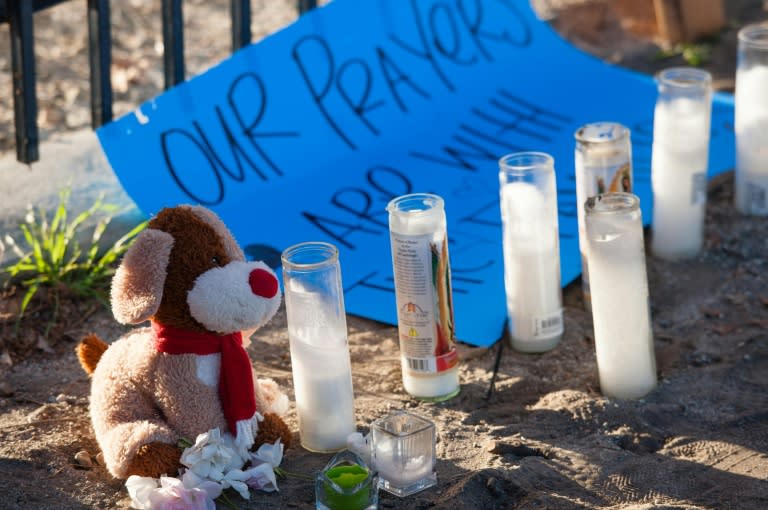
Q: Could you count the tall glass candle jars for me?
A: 7